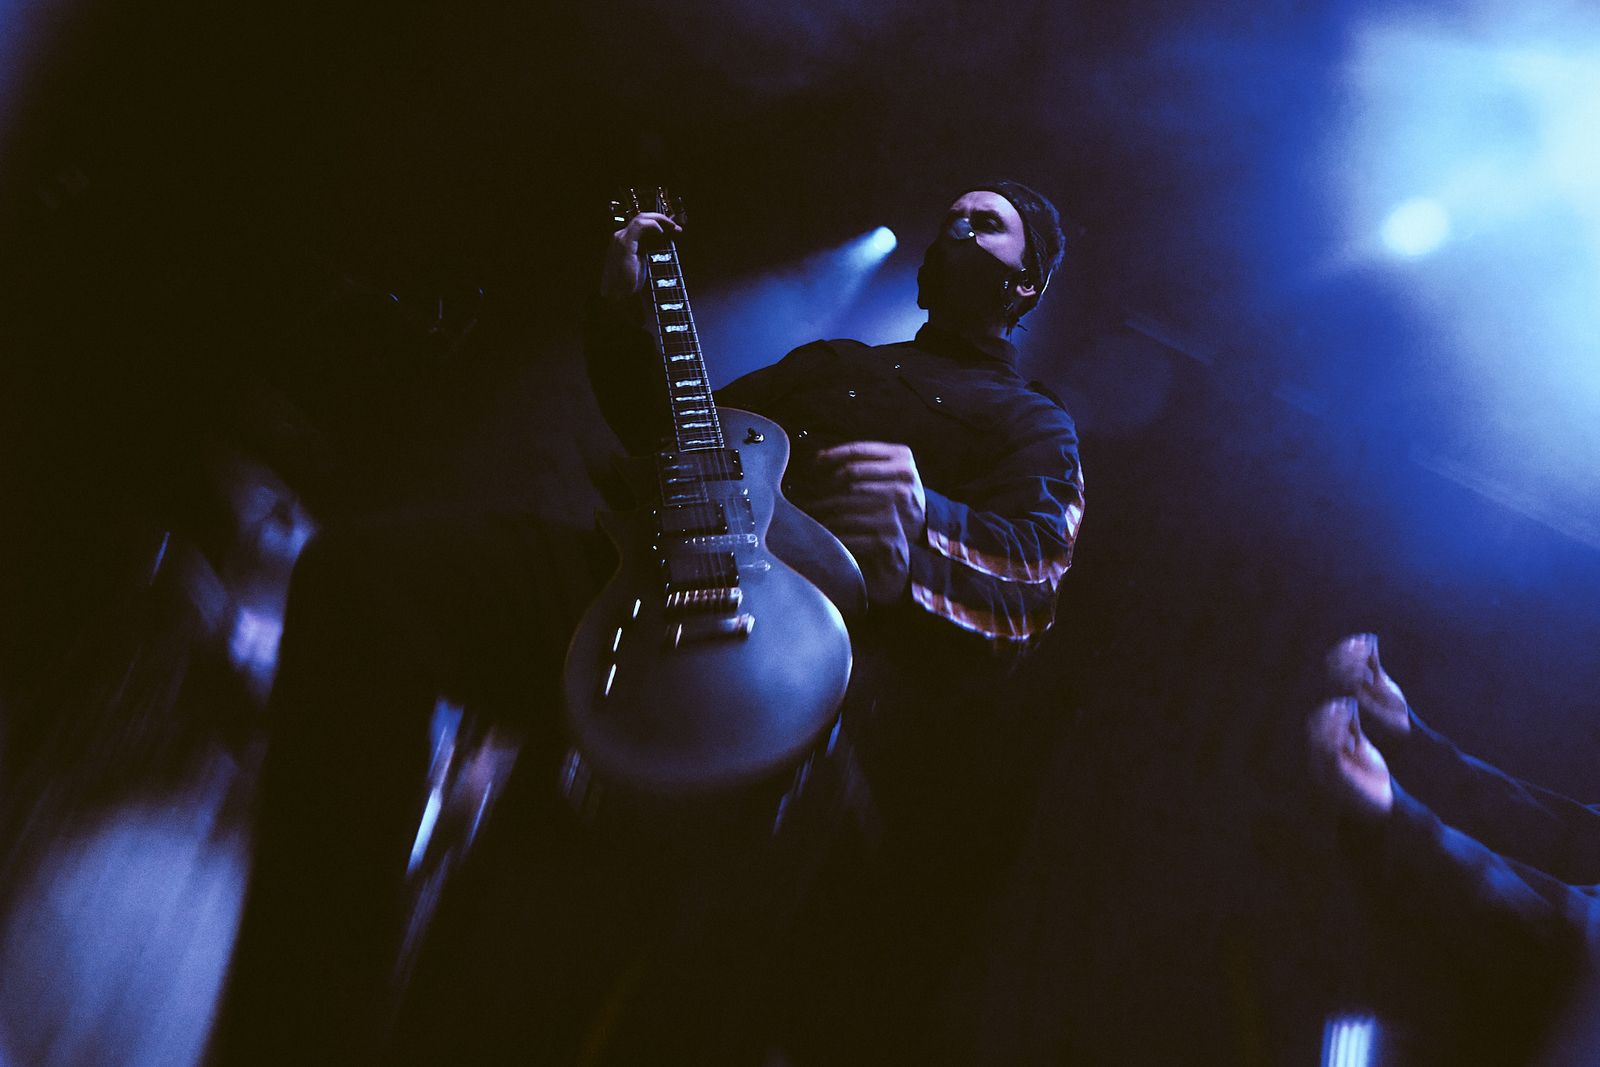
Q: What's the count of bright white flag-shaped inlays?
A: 10